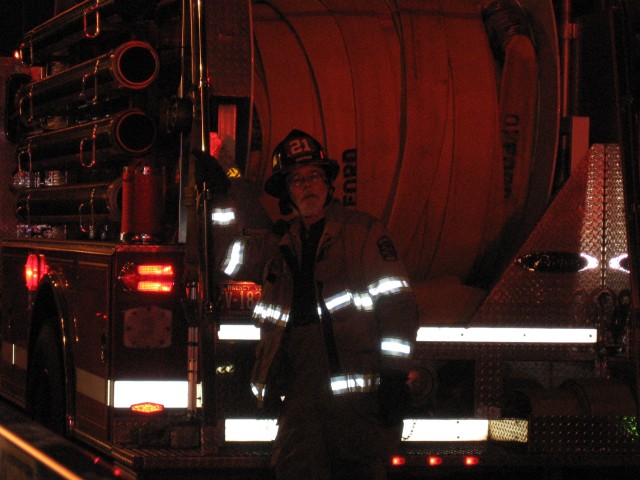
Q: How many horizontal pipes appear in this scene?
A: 4